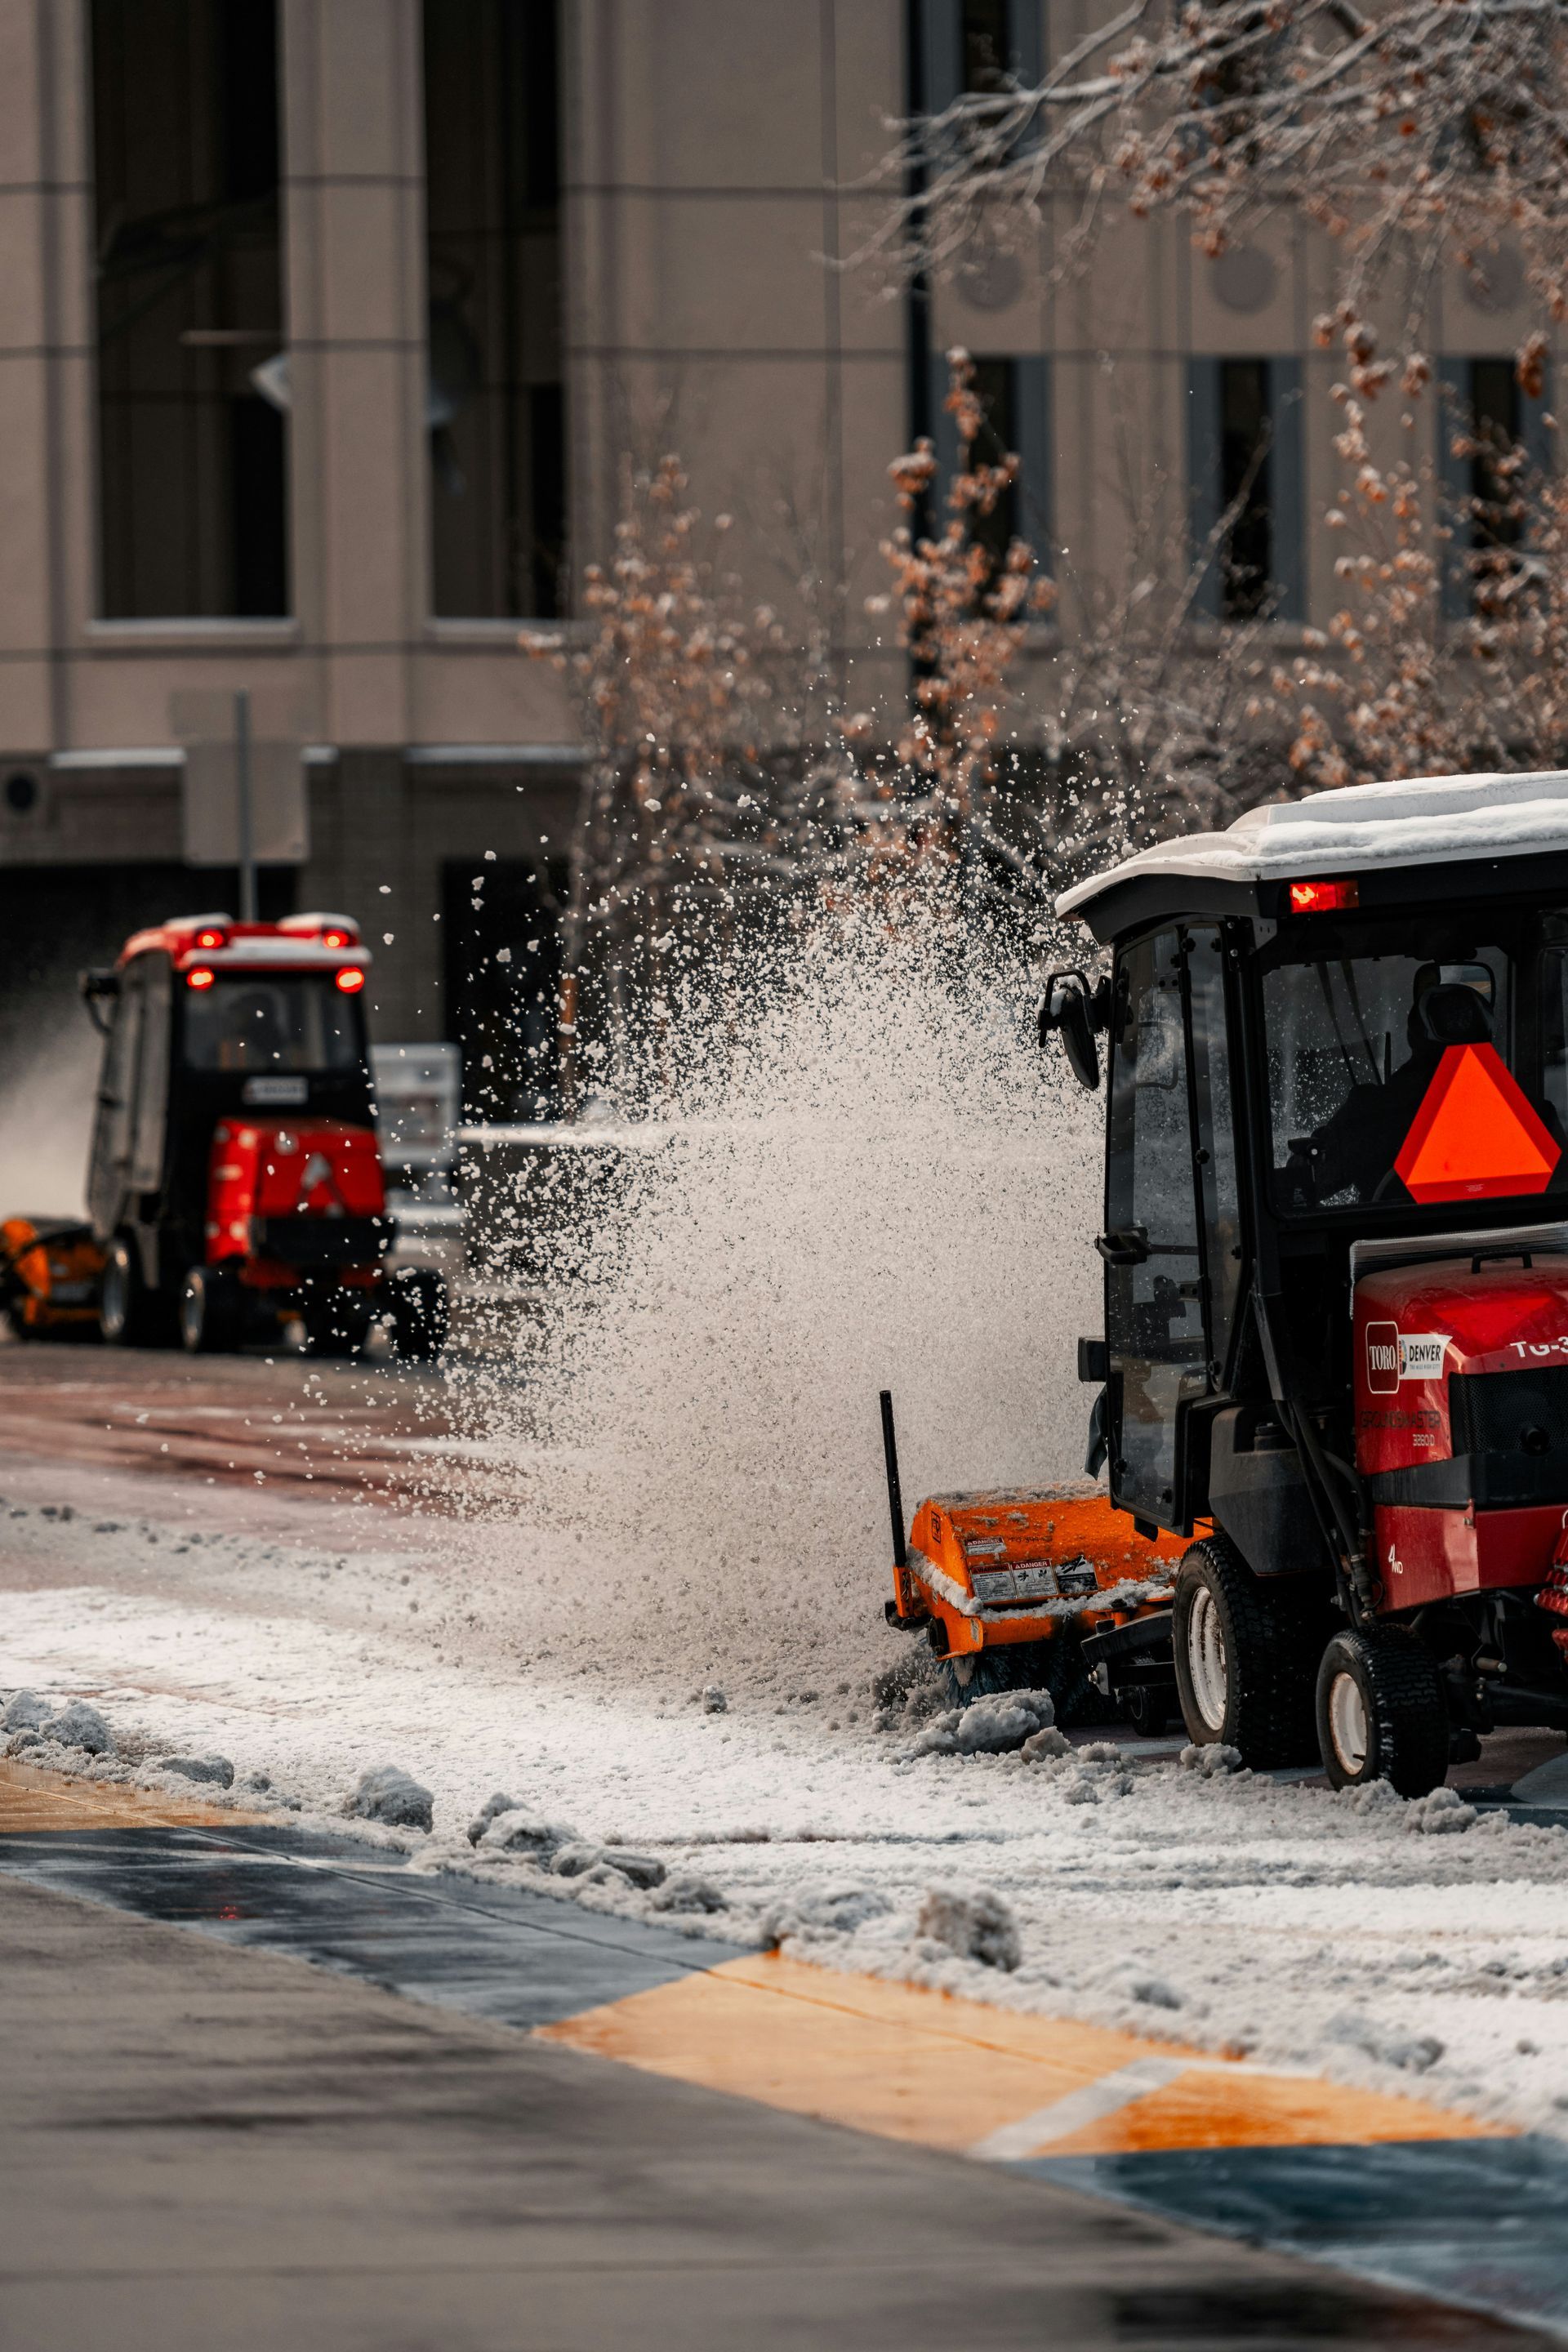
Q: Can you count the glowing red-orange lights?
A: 5